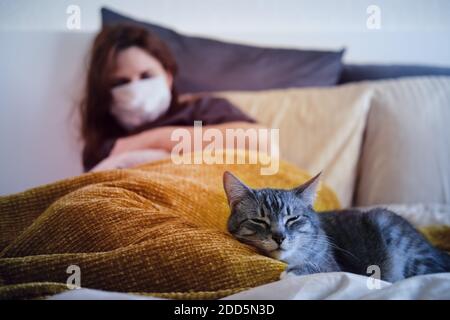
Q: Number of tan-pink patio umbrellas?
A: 0